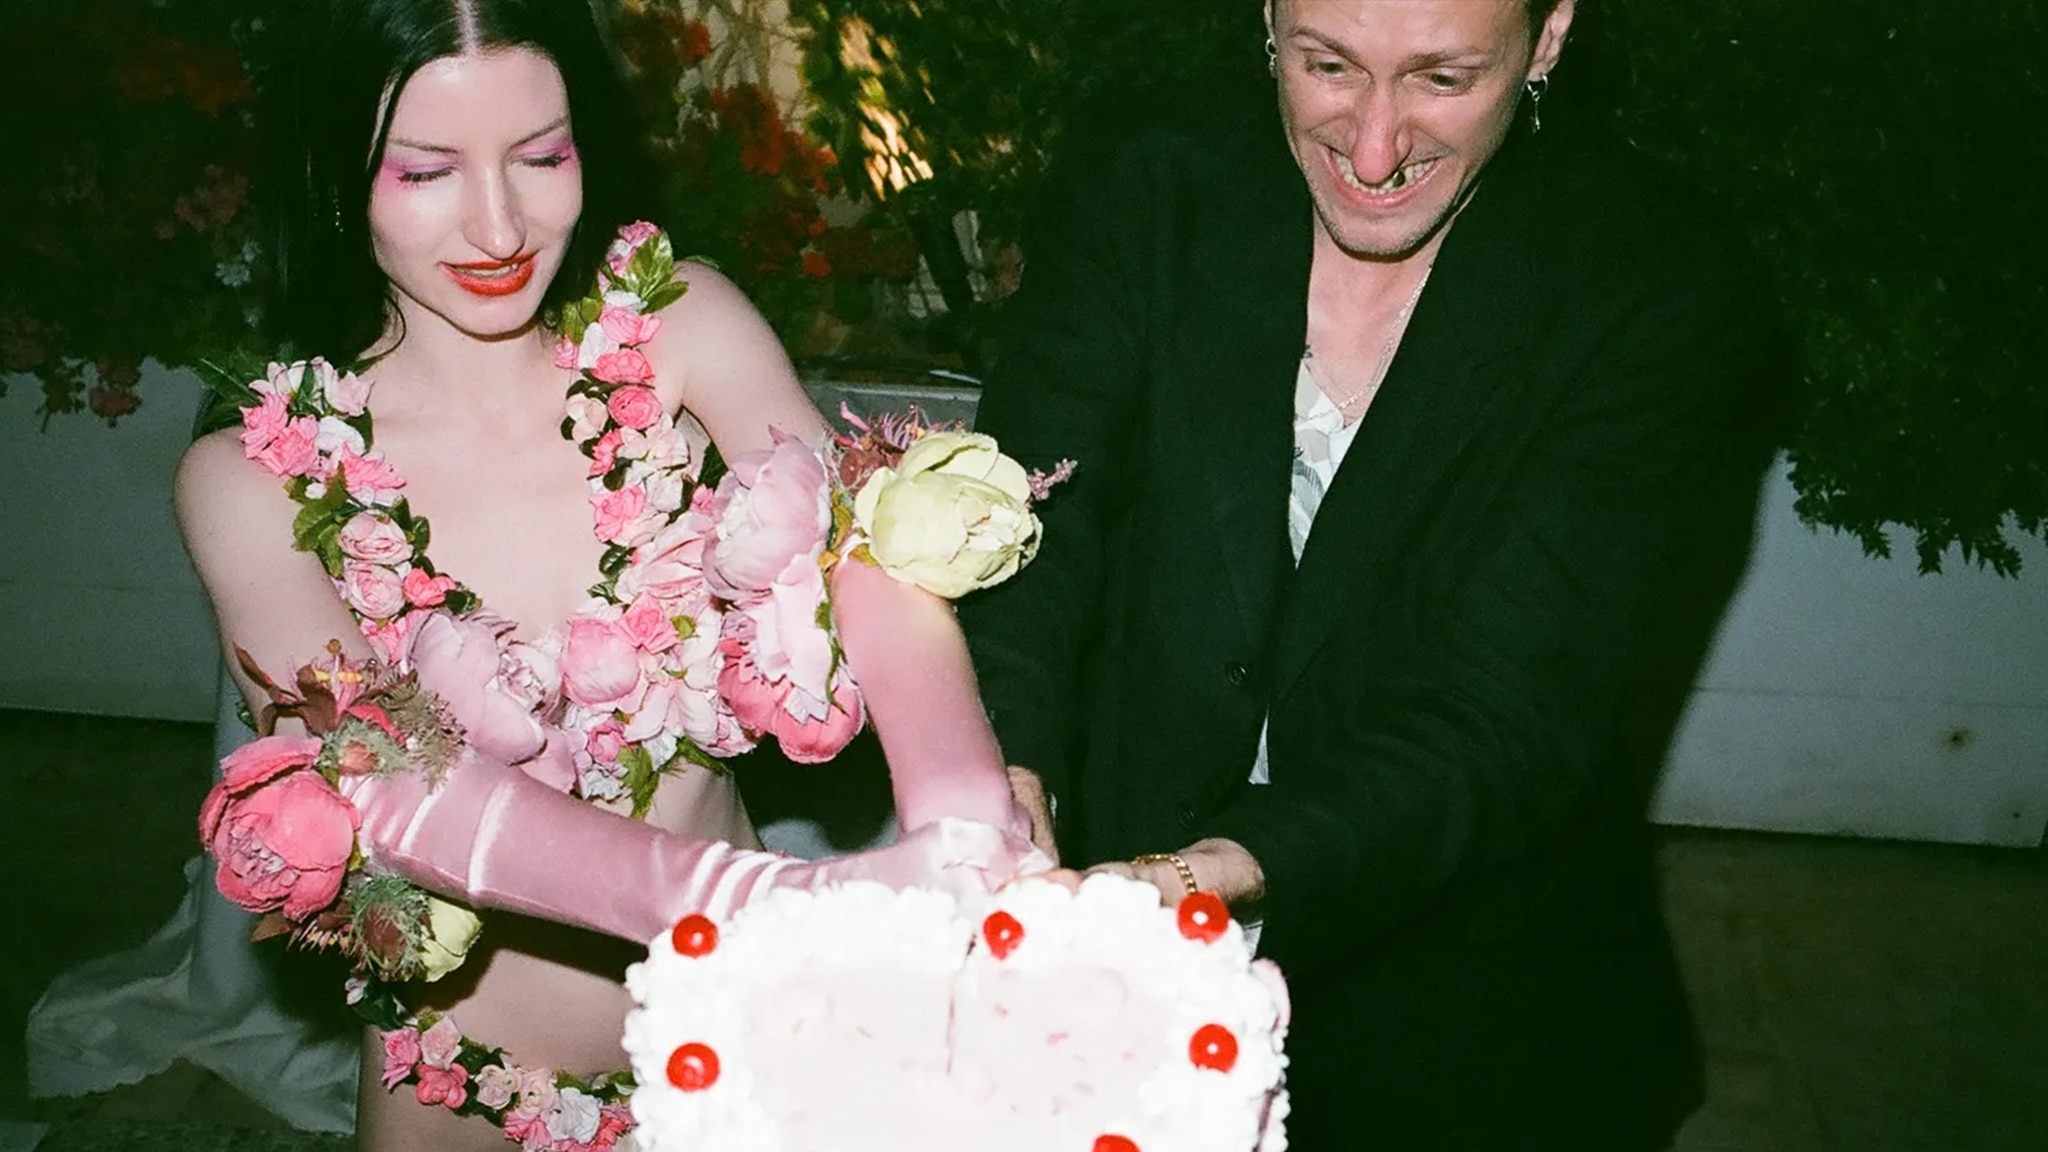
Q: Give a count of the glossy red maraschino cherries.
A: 6